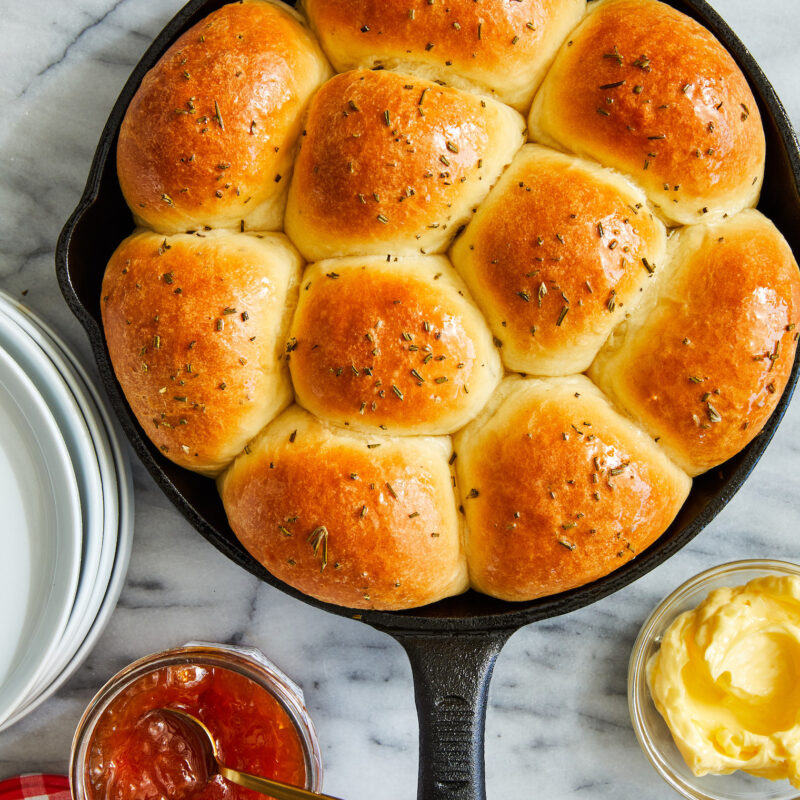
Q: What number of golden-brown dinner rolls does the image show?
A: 10